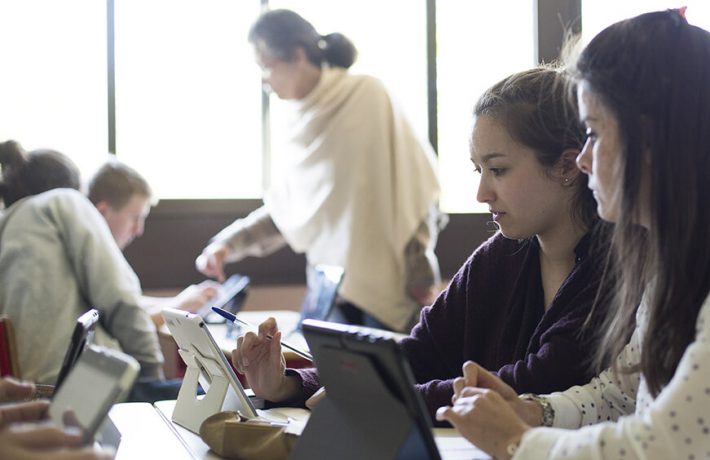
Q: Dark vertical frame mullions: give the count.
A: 4